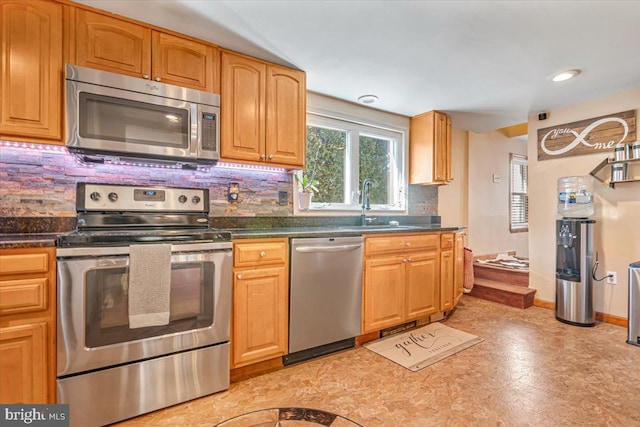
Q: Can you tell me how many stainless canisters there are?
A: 3